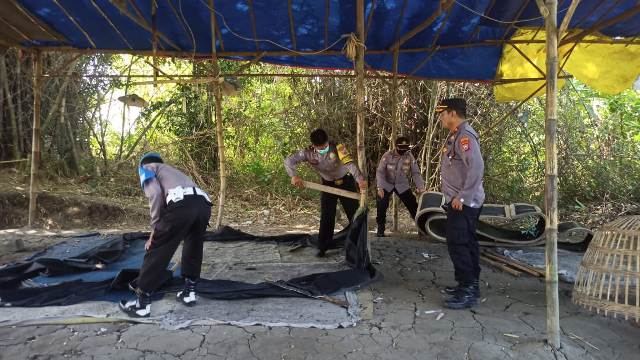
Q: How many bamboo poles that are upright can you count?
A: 5